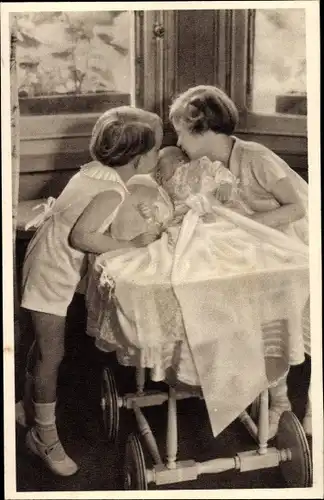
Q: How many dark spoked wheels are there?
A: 3